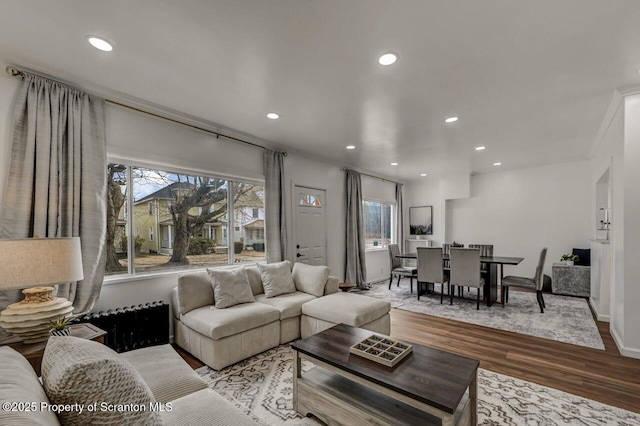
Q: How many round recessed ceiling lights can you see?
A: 9